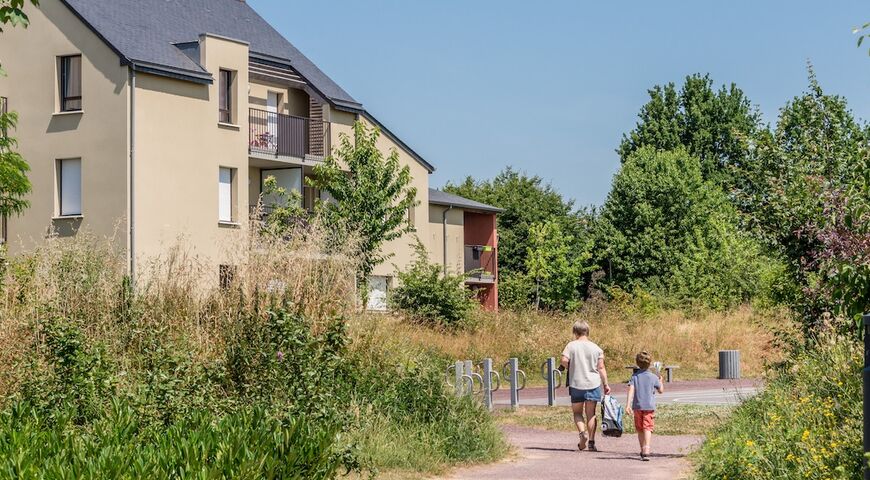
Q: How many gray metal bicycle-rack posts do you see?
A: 5